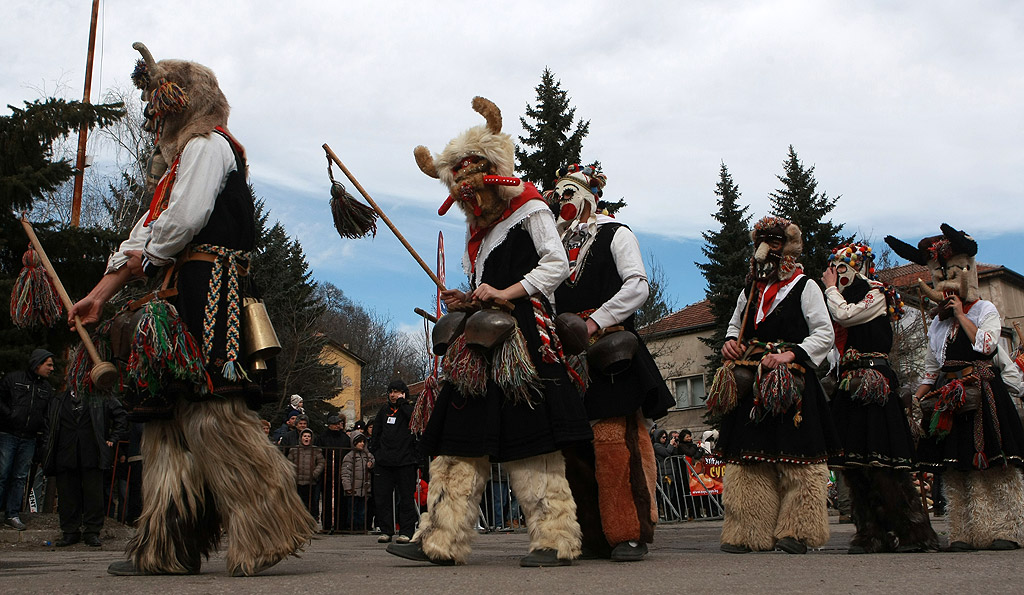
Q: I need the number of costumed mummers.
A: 6